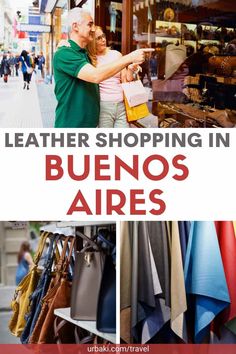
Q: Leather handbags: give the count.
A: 5